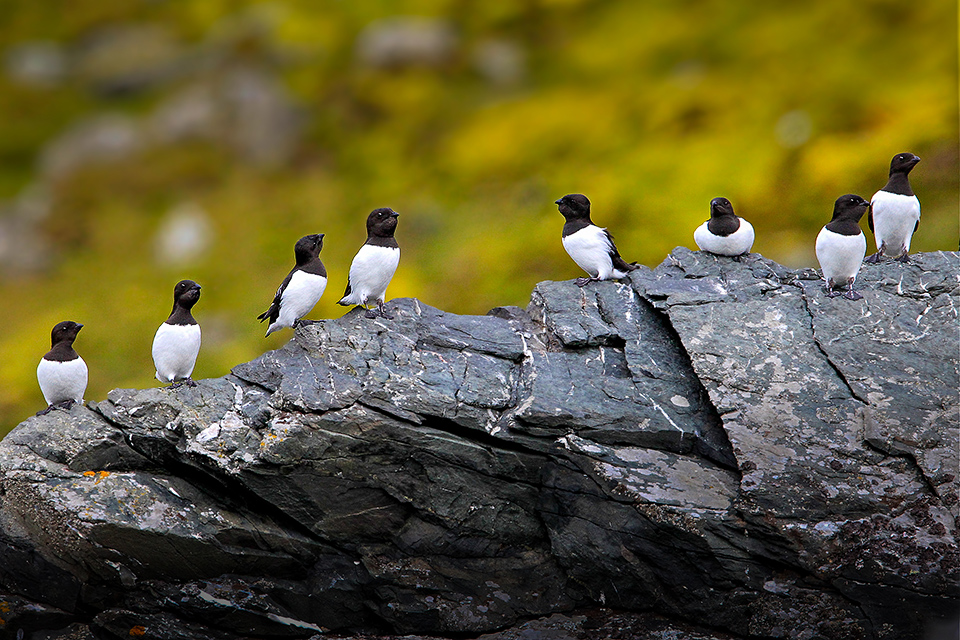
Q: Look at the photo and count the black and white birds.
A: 8